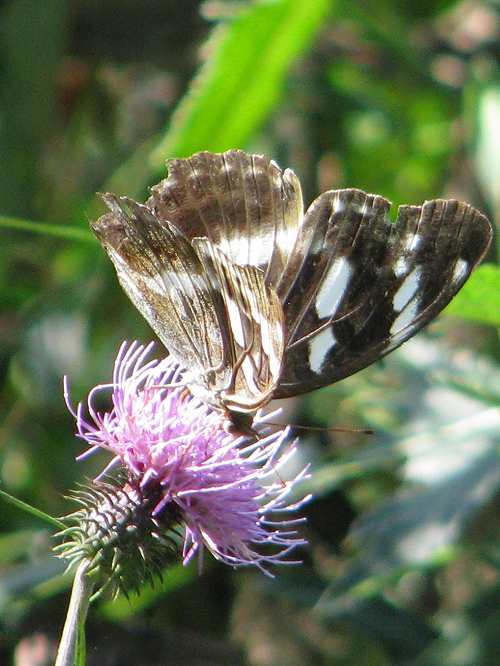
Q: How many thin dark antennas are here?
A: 2